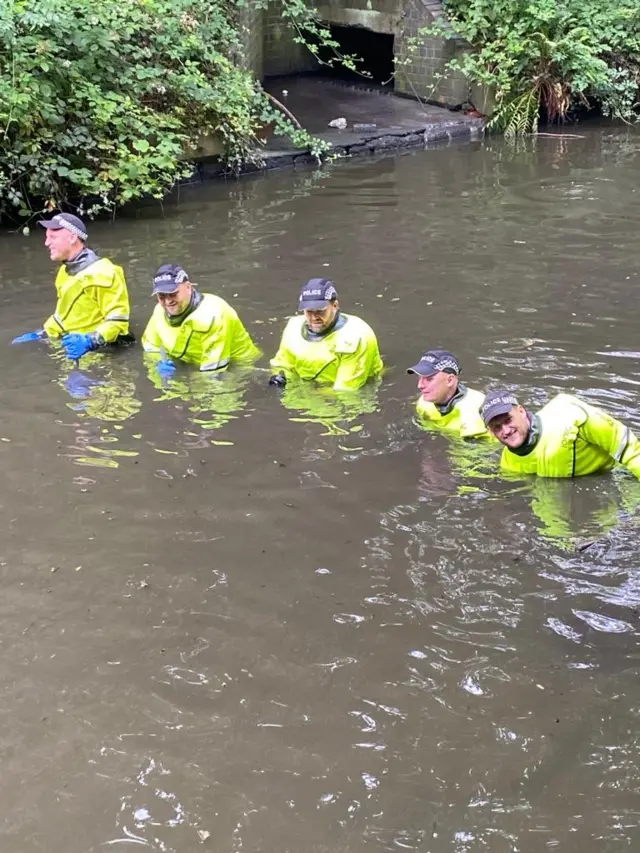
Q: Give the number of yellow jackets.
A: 5